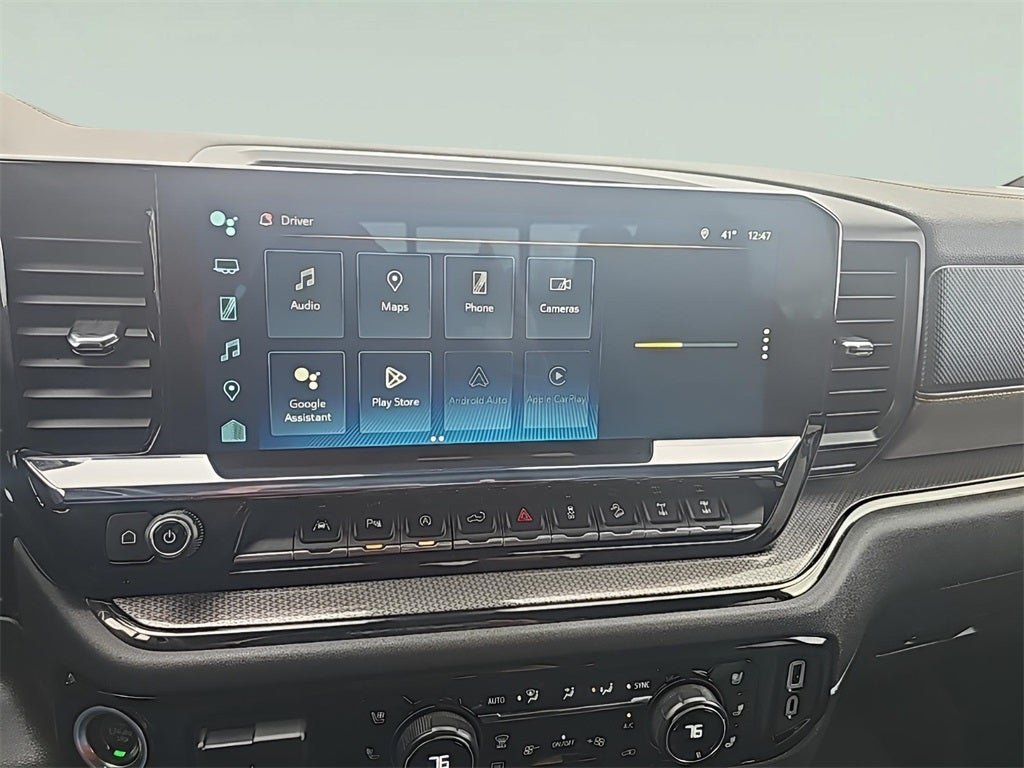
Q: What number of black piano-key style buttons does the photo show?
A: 9